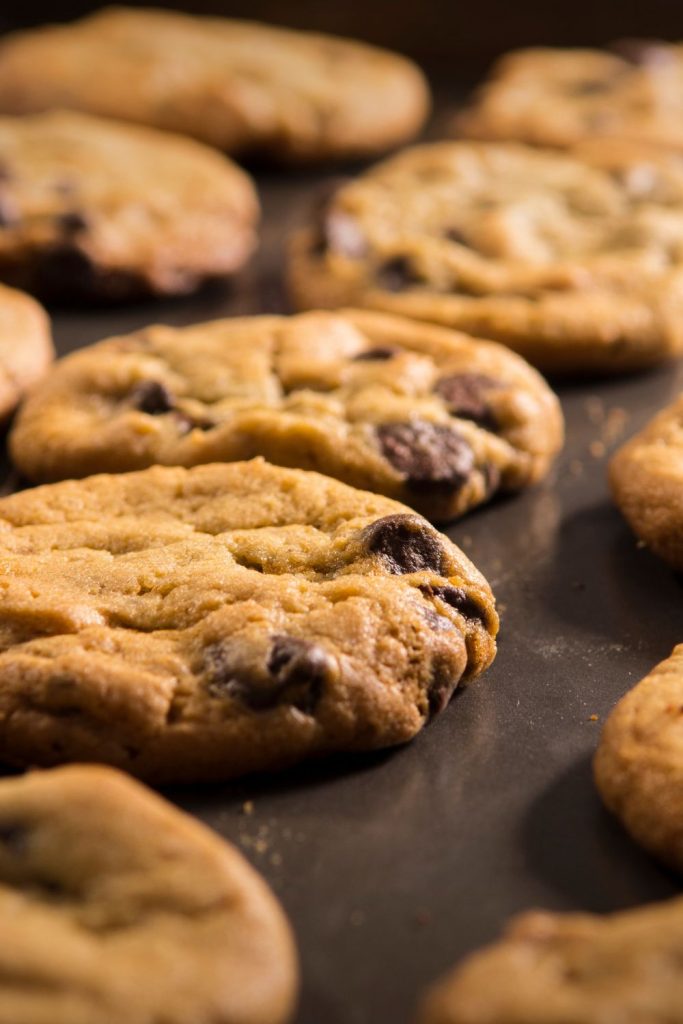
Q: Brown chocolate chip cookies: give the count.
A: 11